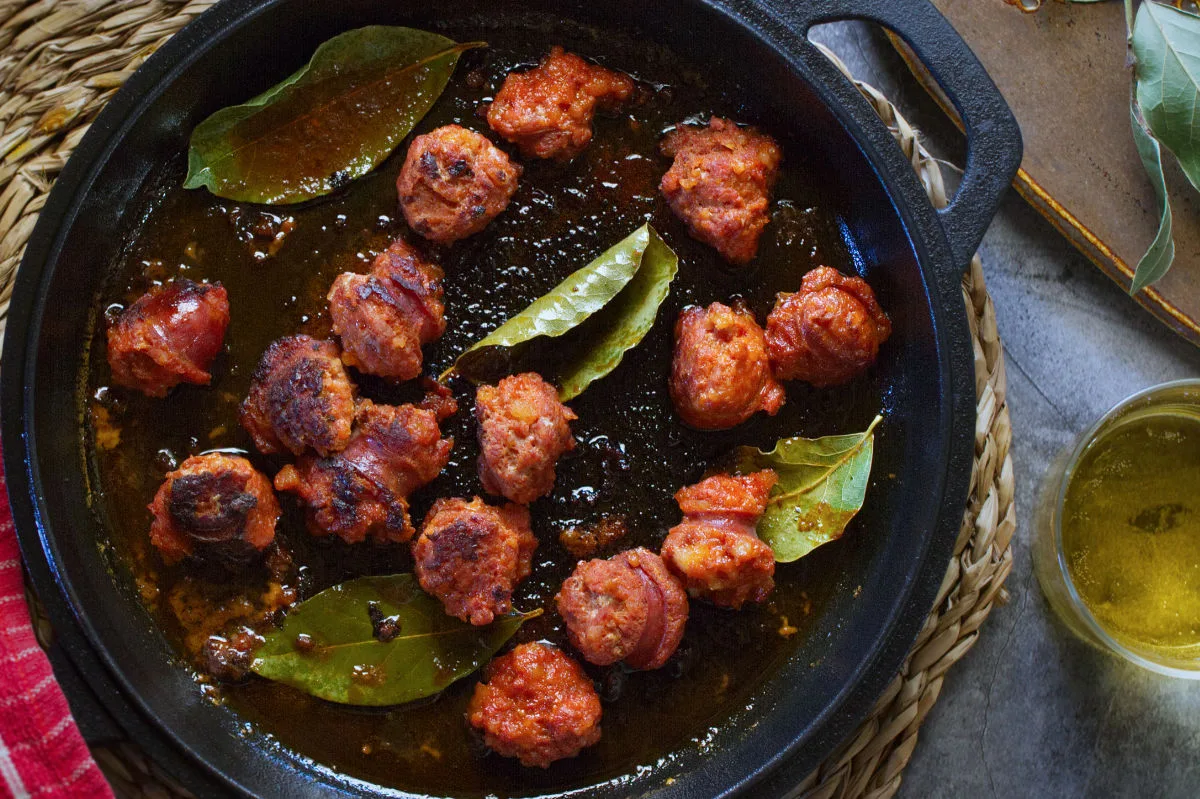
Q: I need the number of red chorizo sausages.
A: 15